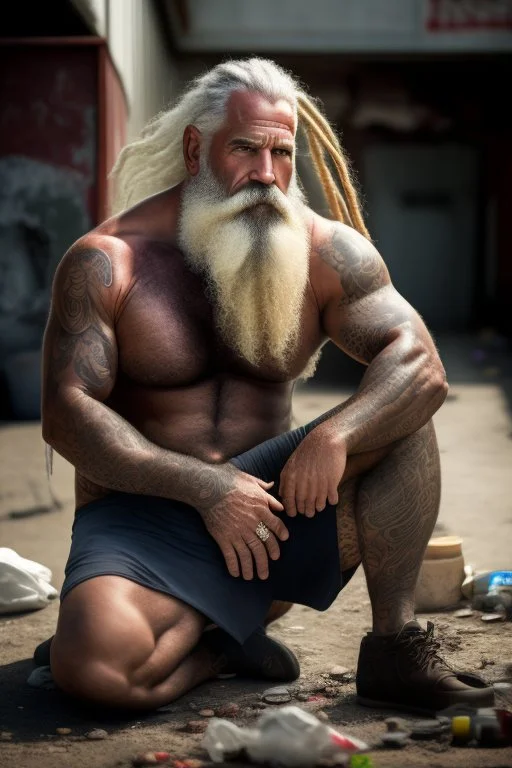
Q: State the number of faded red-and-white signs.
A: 1